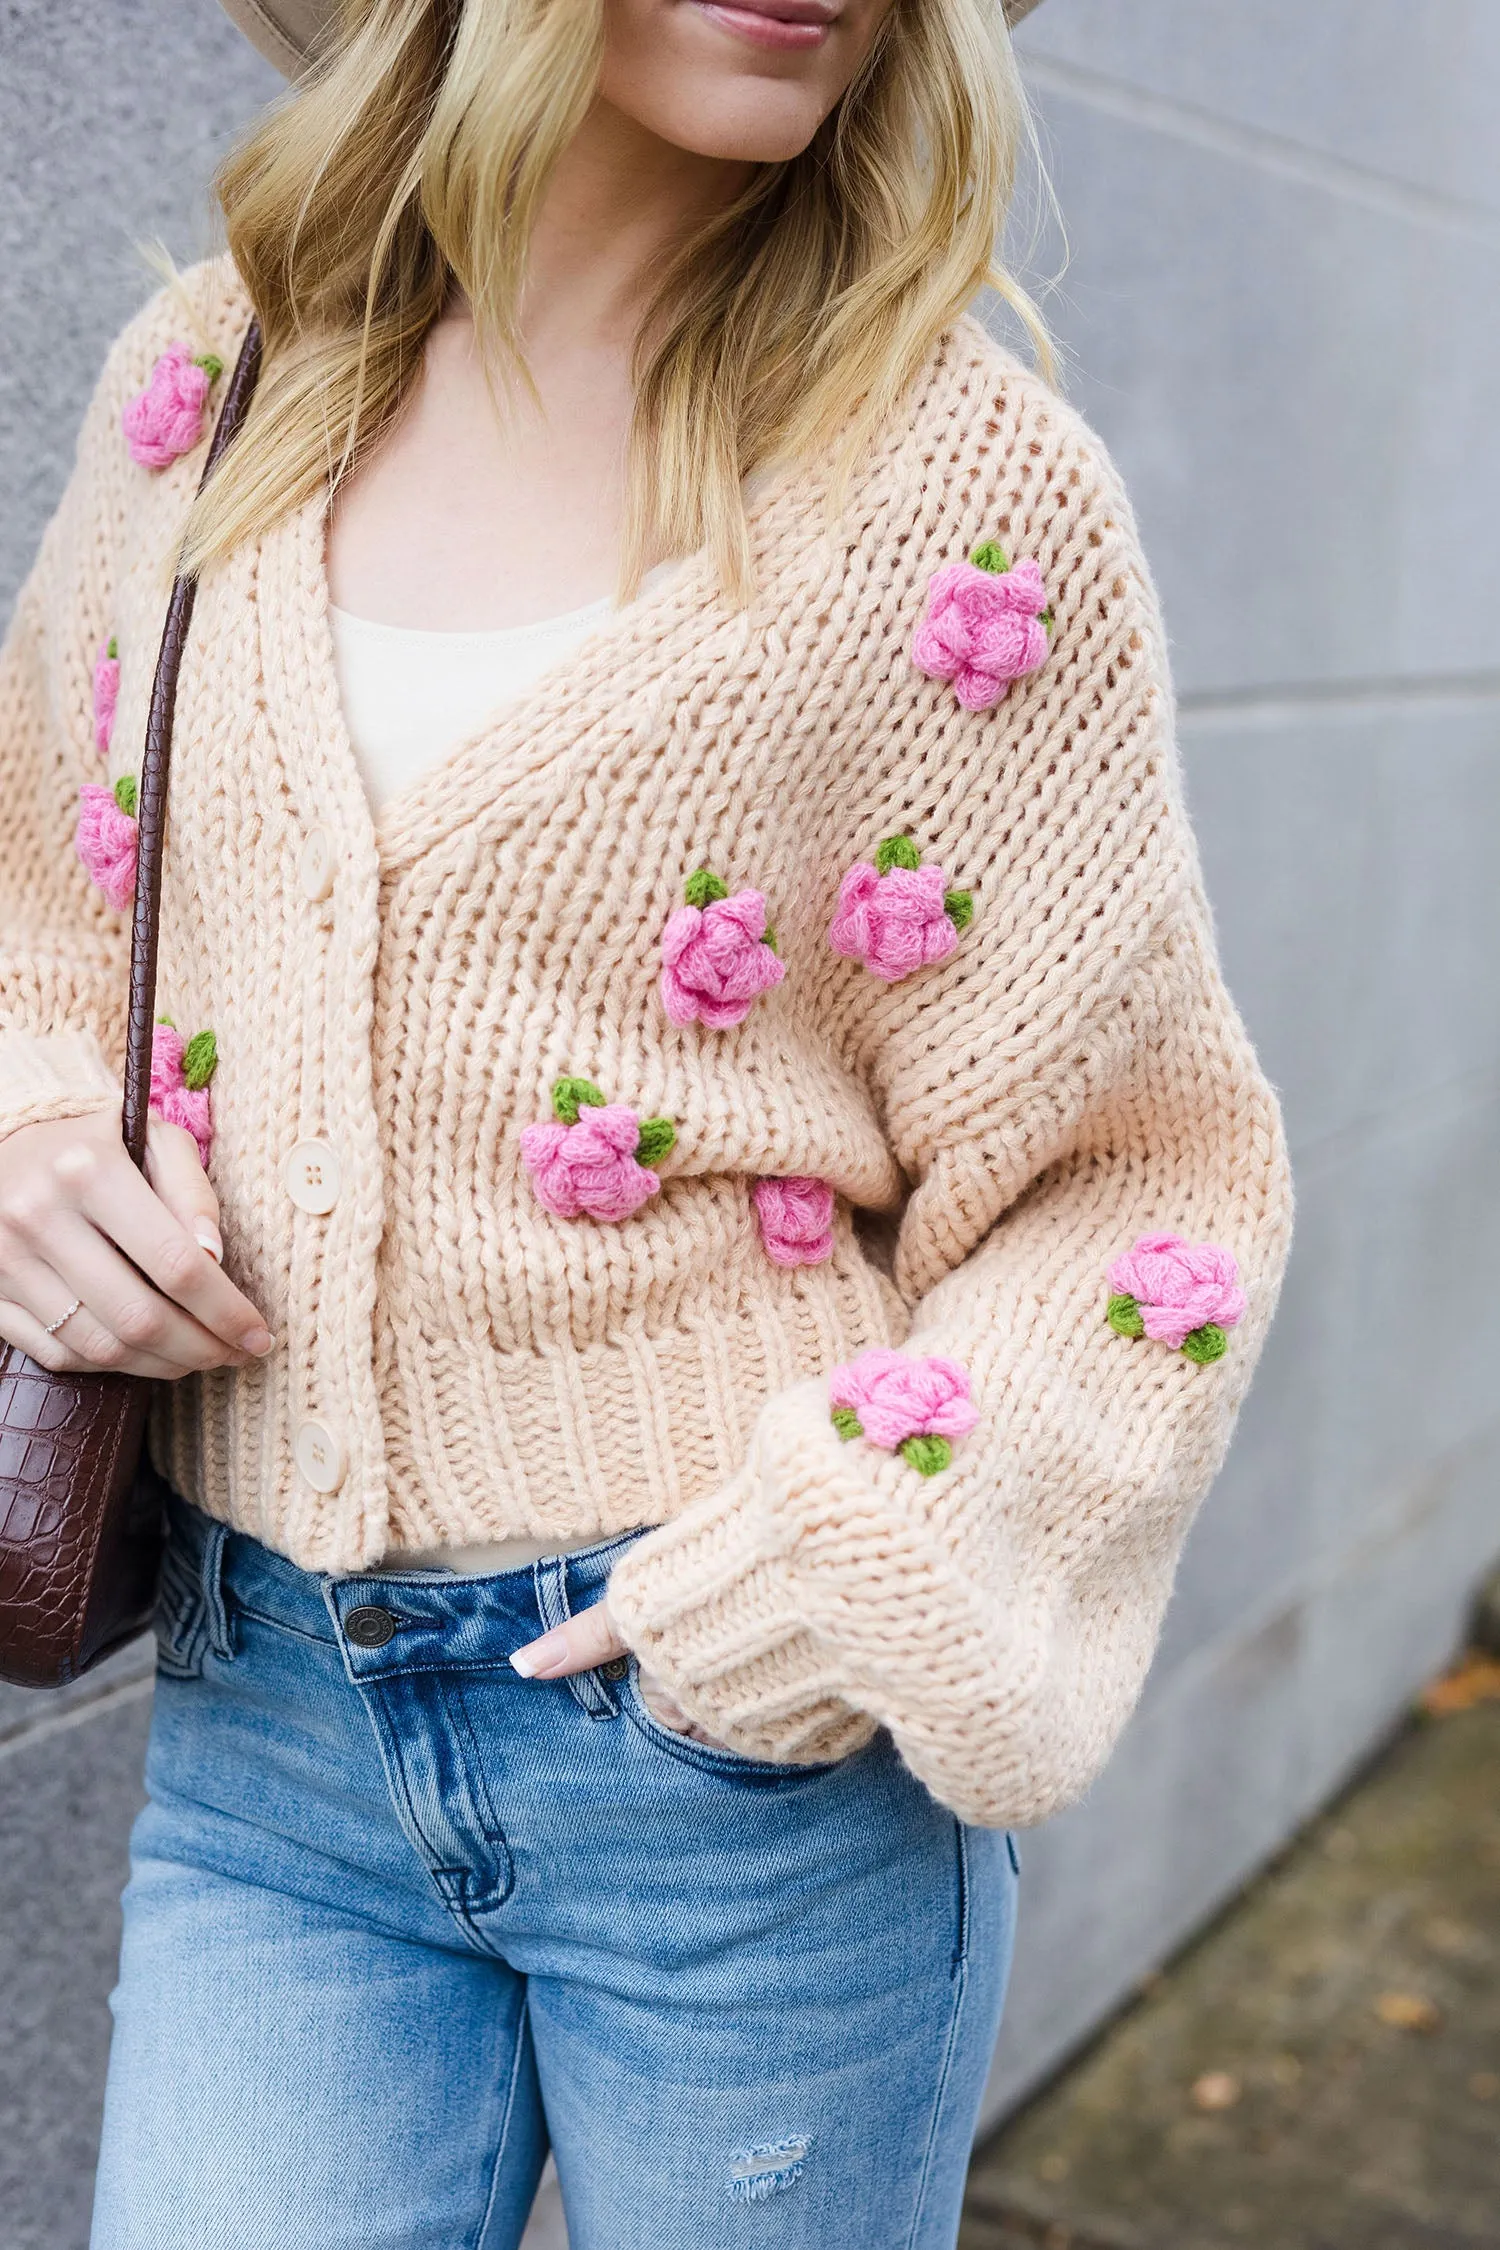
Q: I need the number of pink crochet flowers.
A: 11